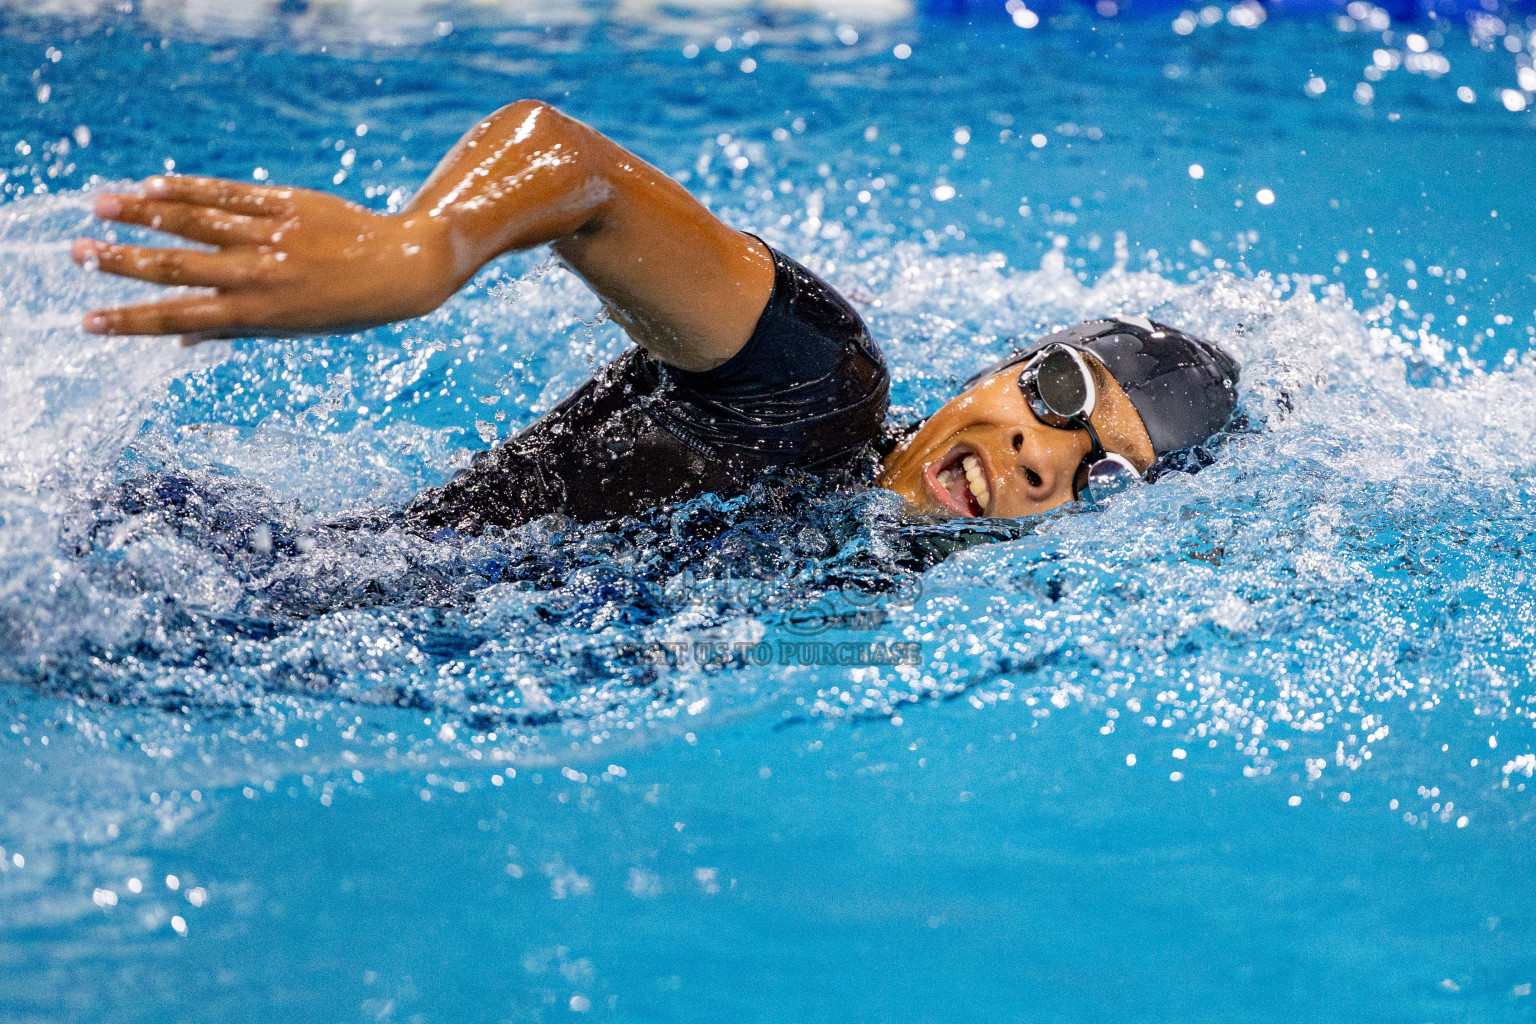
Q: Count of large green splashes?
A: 0